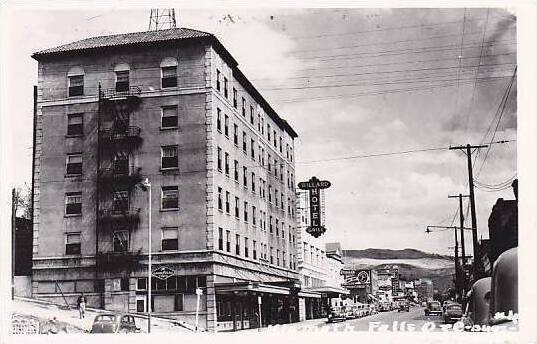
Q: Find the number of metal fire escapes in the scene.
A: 1